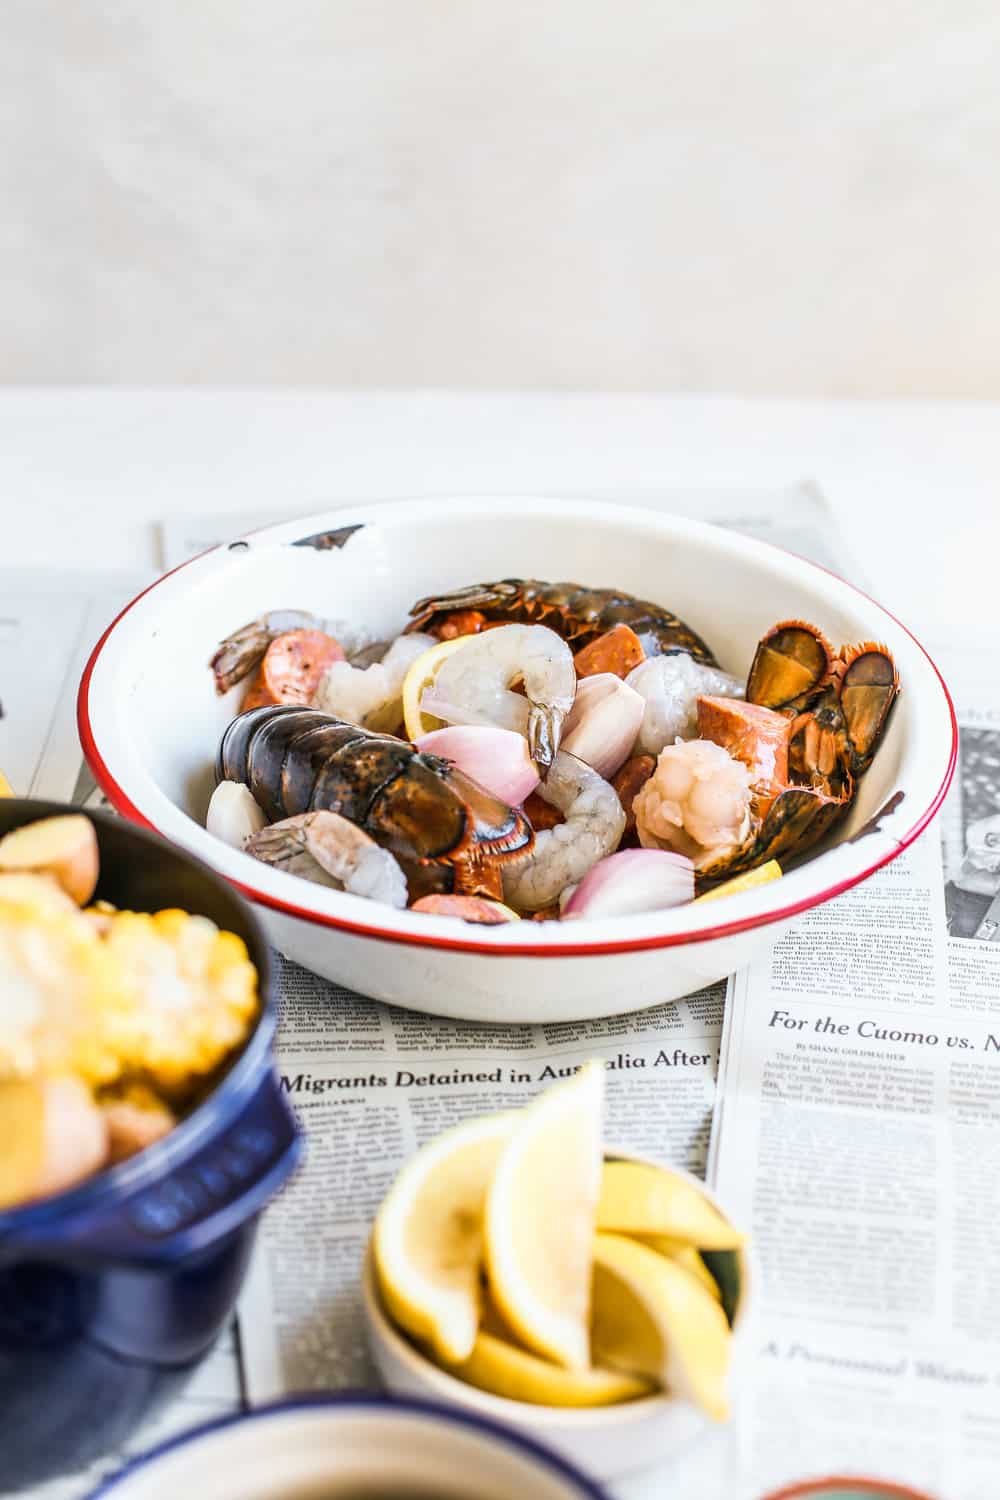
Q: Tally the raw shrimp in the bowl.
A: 6